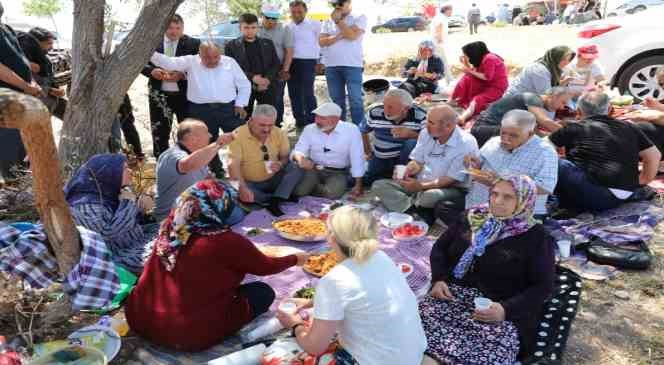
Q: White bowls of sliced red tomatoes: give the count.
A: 2